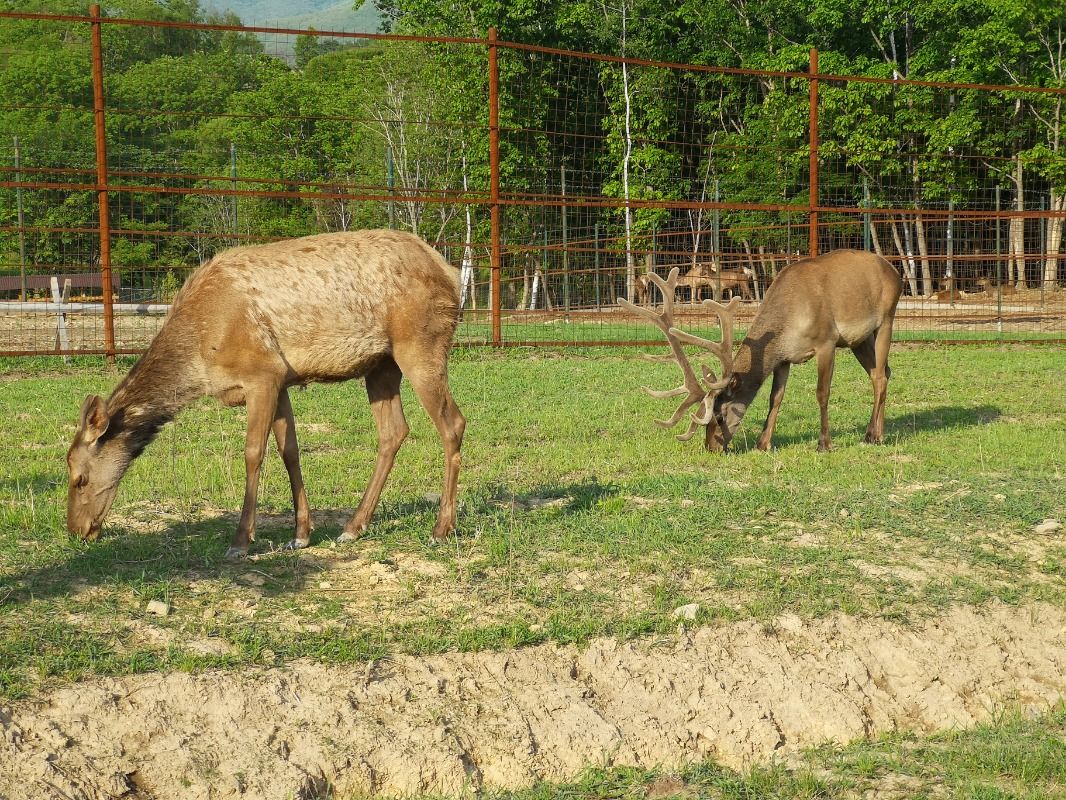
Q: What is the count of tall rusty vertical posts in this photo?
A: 3